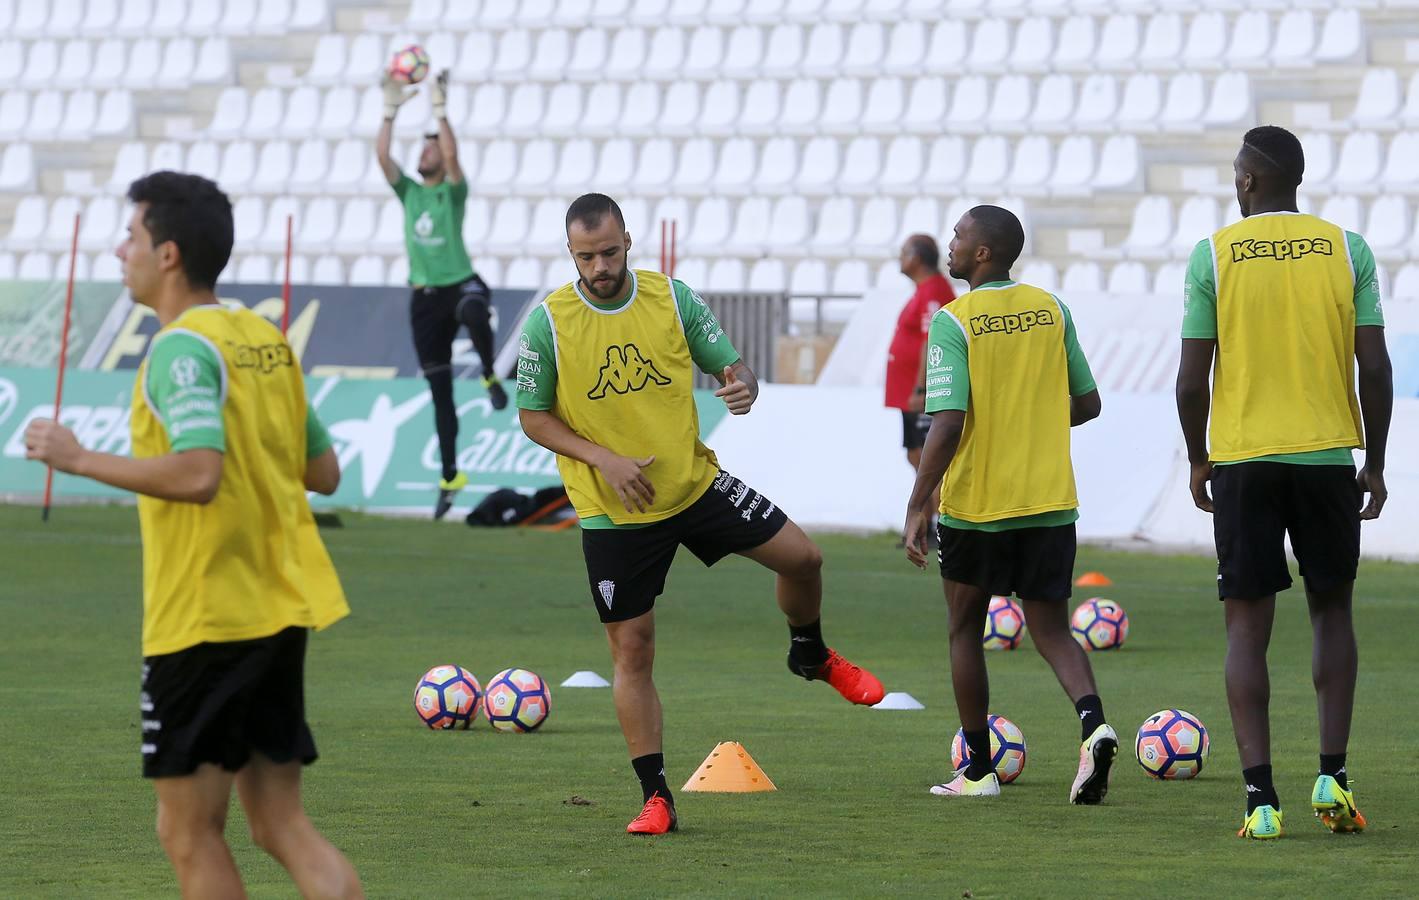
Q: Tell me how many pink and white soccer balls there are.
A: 7